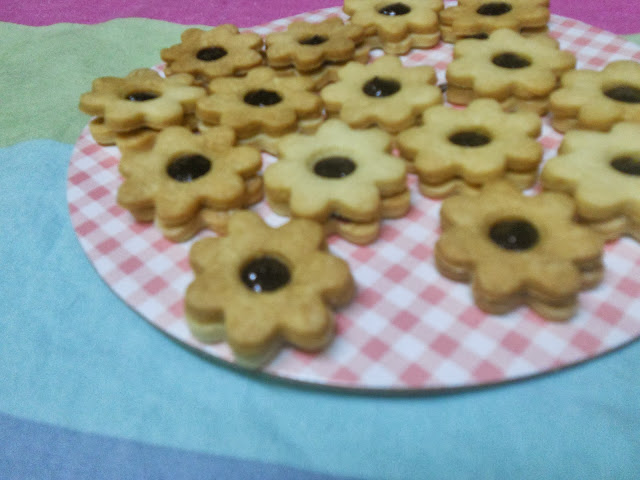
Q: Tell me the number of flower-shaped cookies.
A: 15